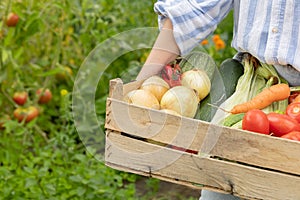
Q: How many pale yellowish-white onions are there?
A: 4